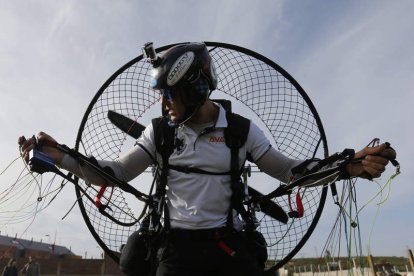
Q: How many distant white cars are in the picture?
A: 0